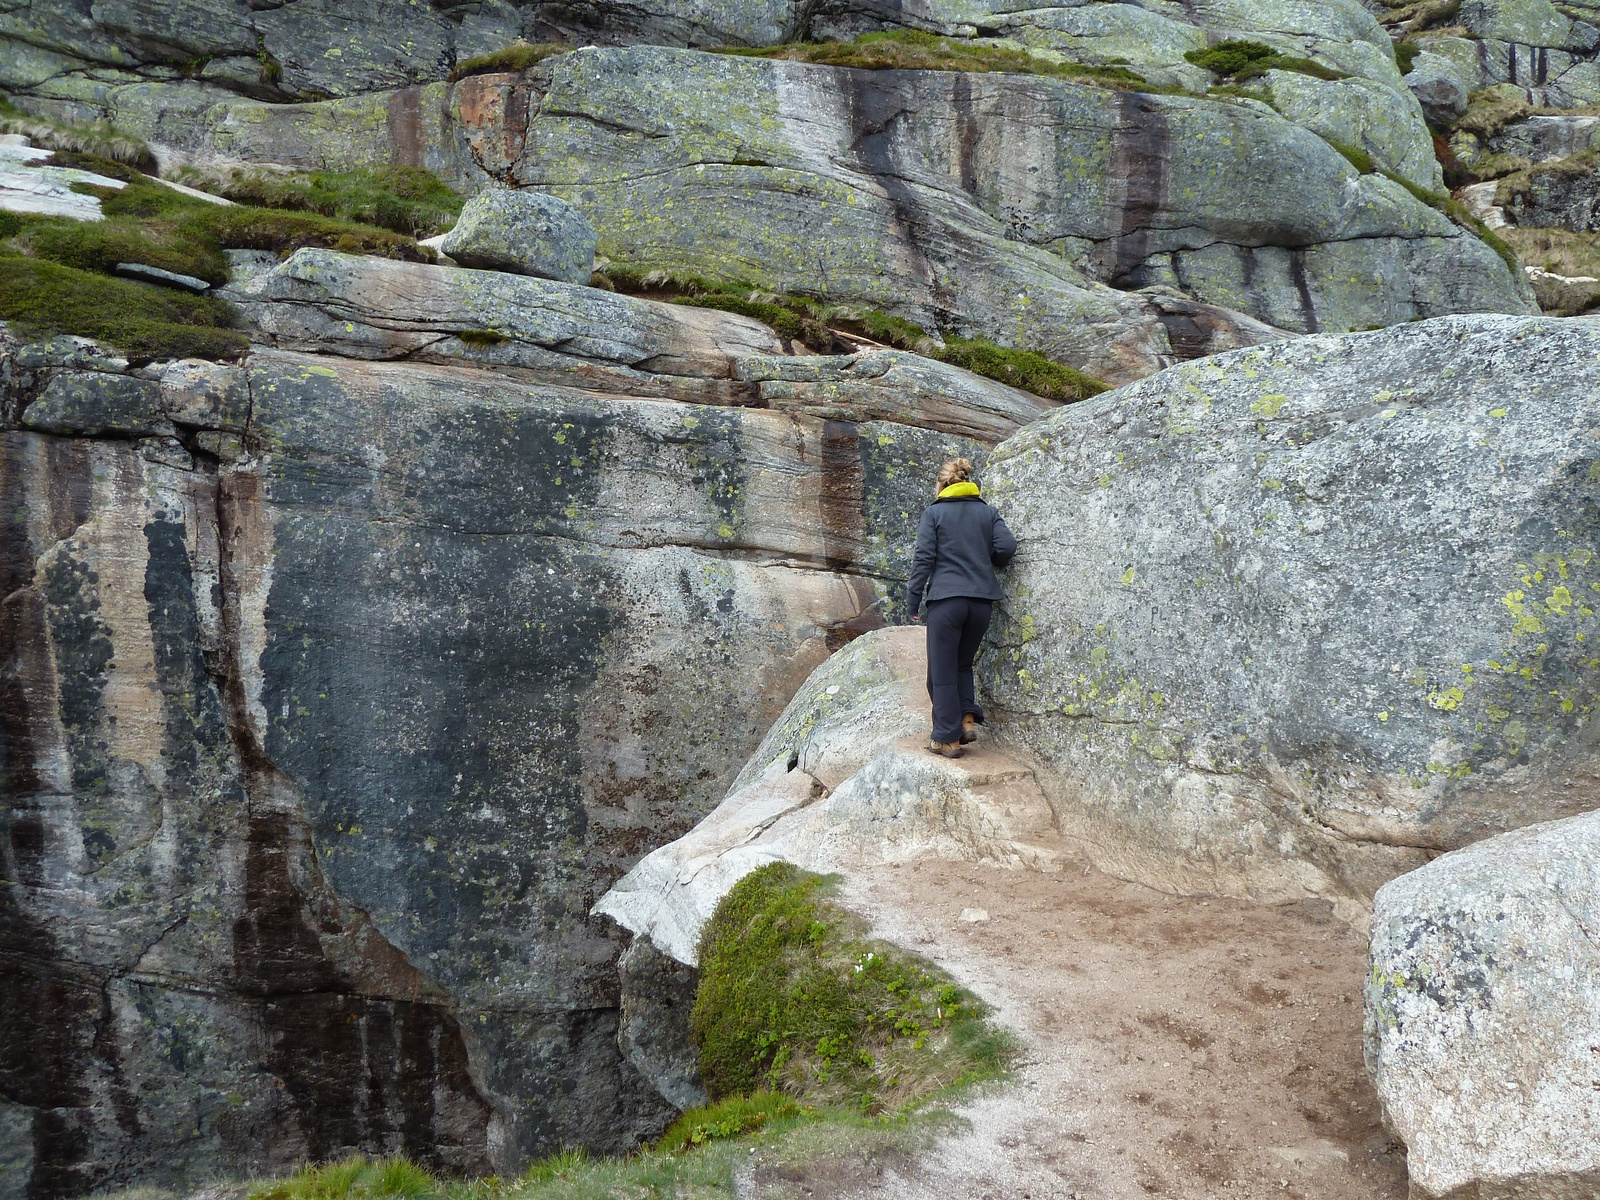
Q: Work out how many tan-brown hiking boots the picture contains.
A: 2